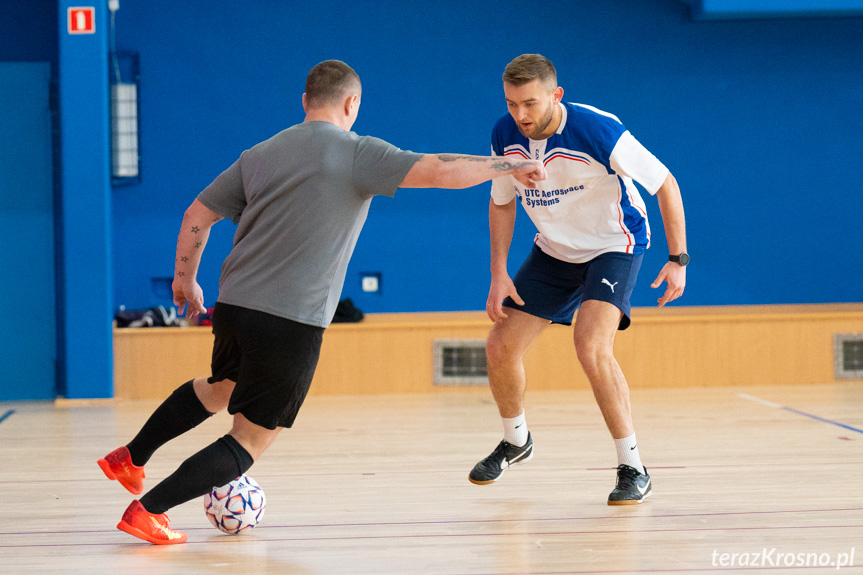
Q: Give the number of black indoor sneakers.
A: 2